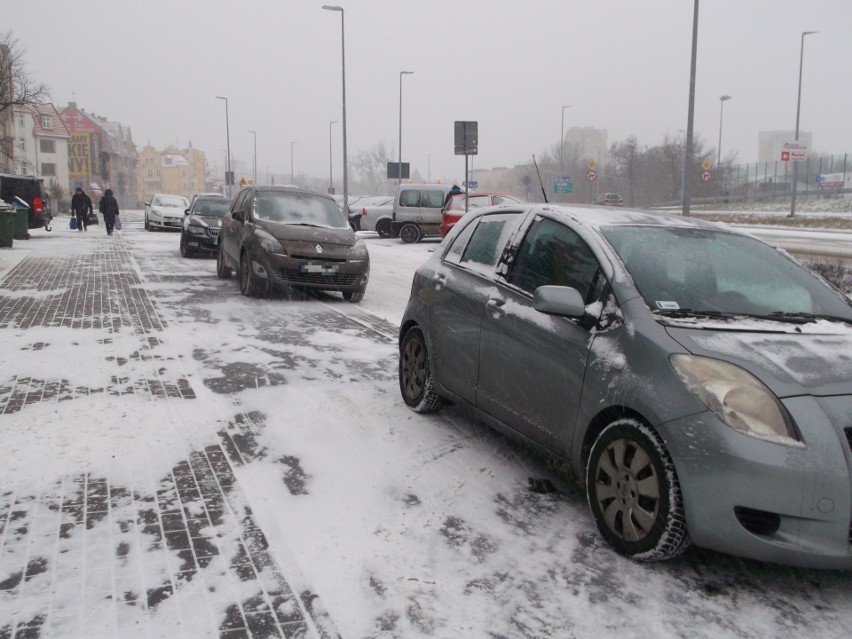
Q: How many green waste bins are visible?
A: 2